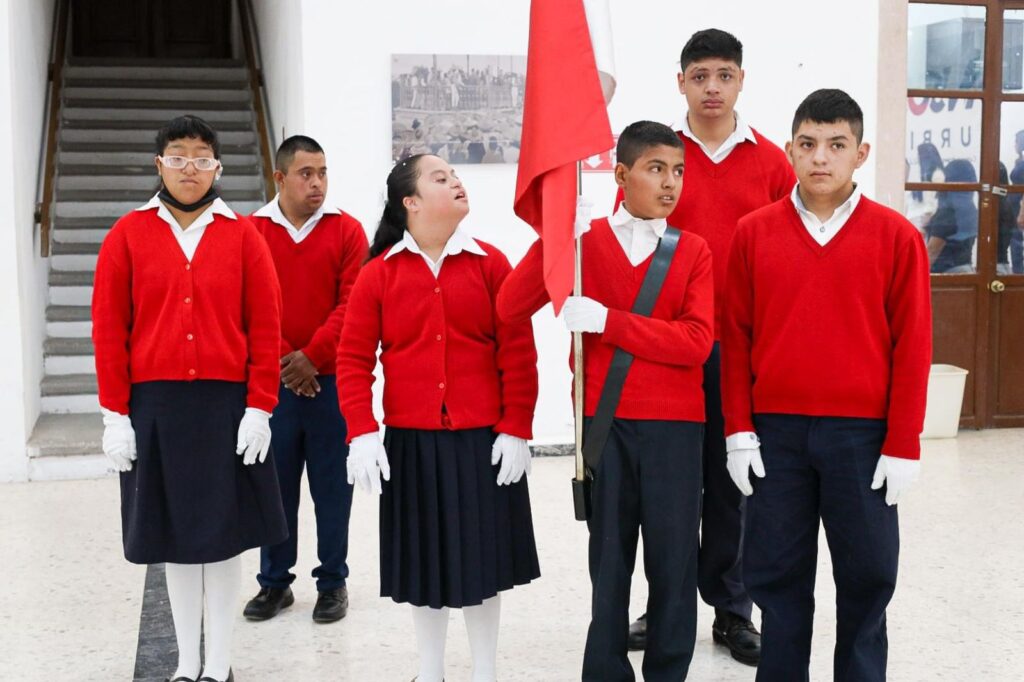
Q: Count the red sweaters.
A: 6